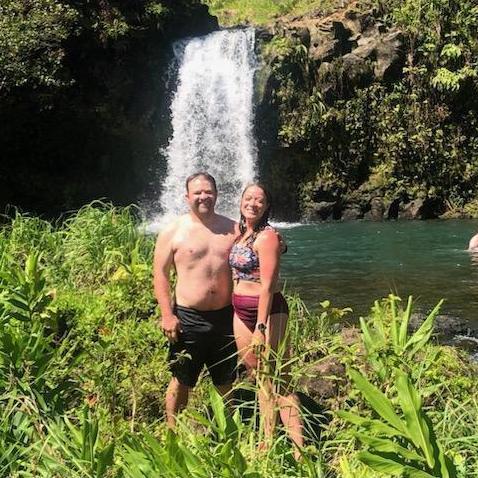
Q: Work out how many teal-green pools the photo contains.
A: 1